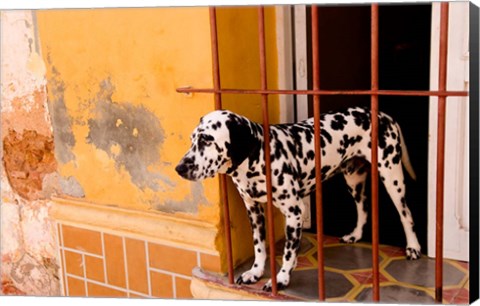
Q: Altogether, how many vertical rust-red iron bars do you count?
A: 5